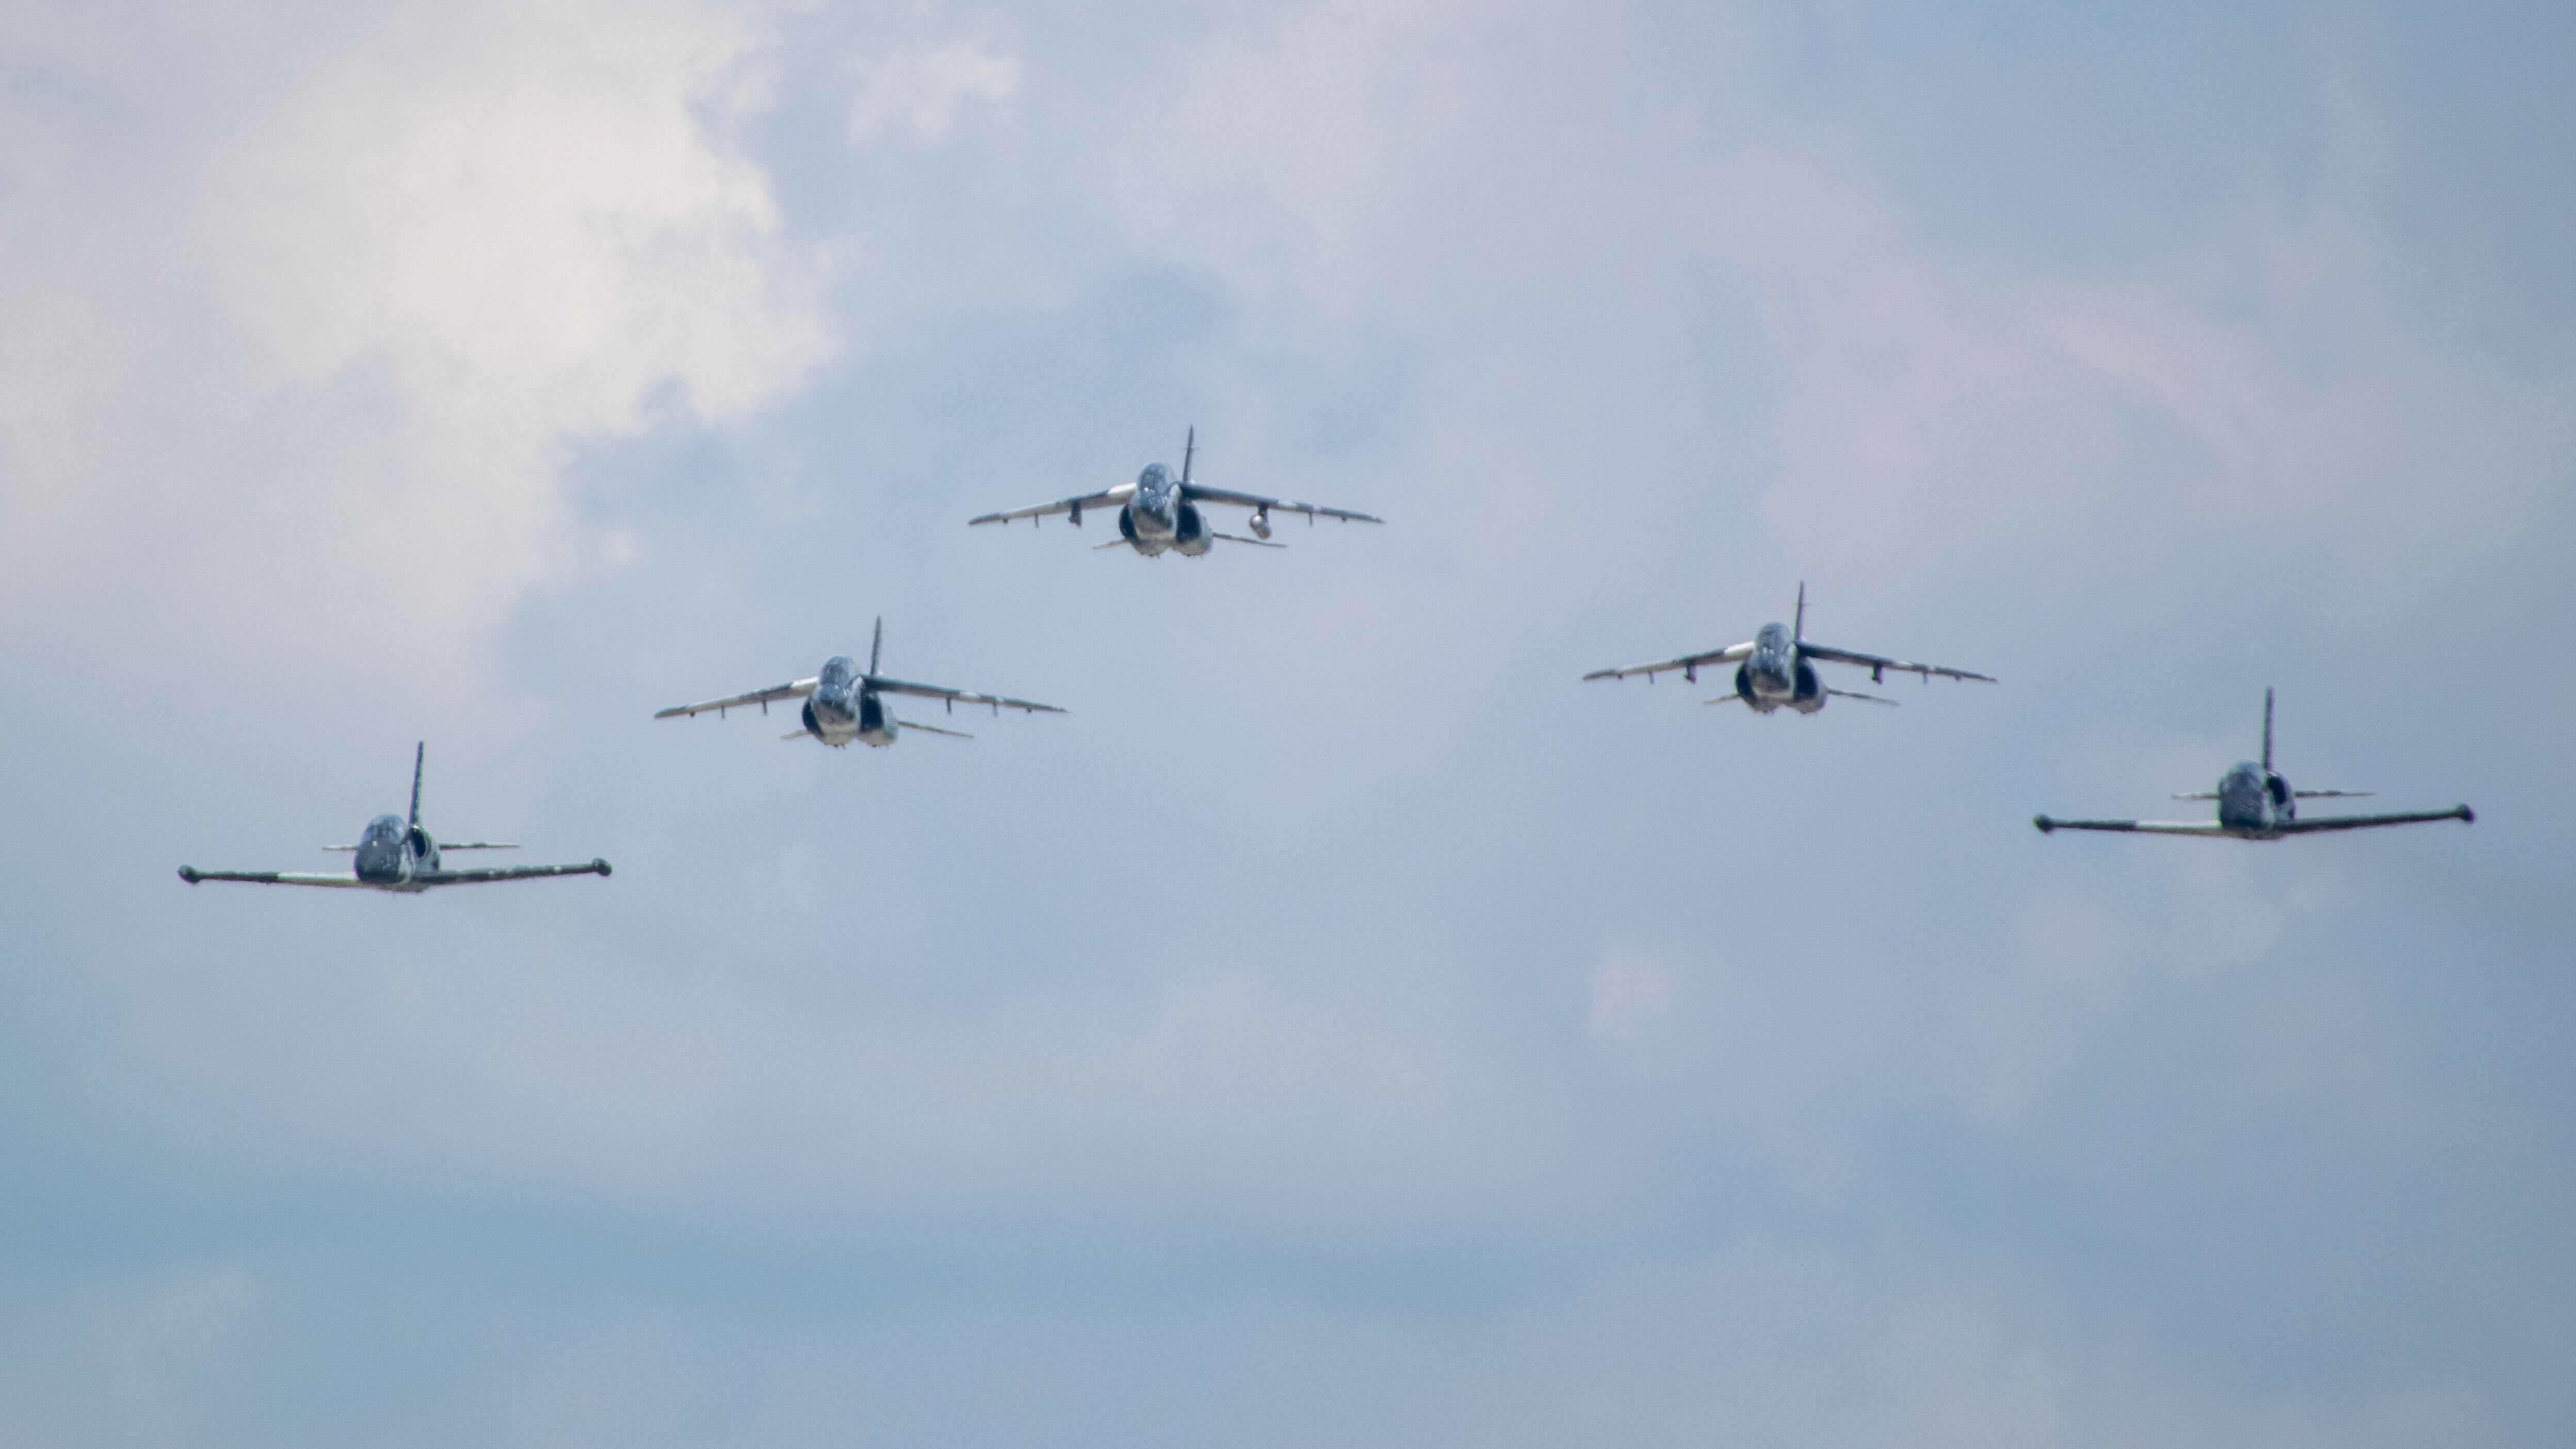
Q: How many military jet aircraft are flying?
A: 5